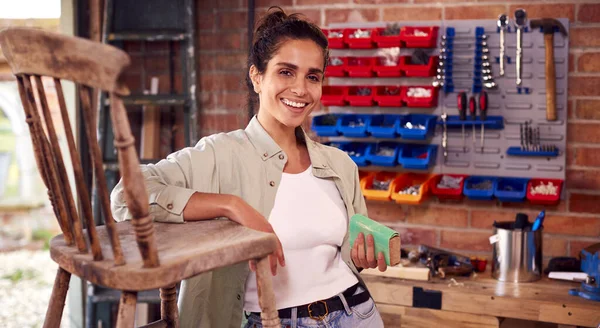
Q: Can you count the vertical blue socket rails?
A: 2